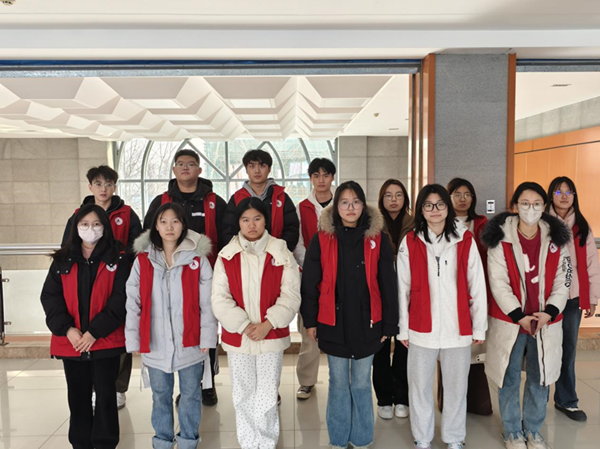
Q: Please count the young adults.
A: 13